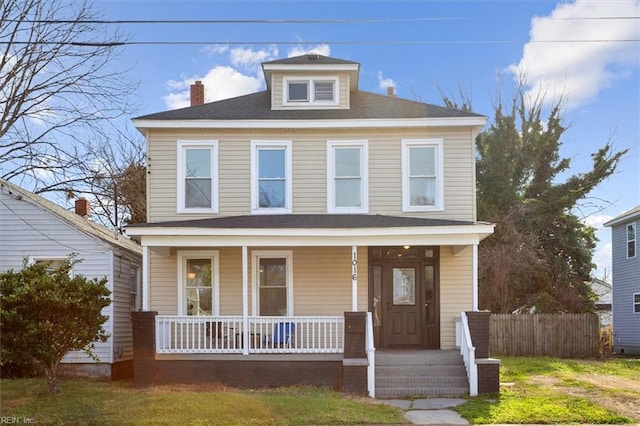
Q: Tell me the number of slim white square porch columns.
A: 4